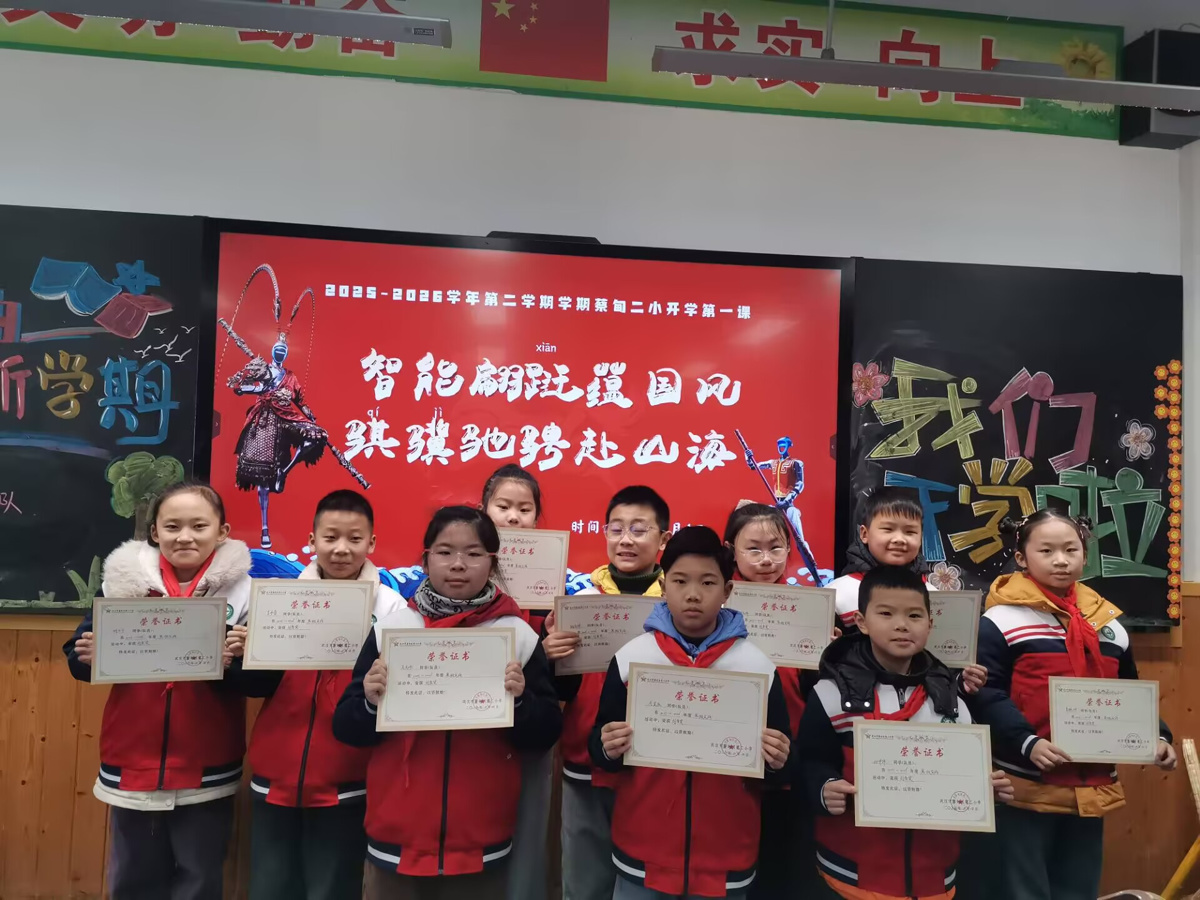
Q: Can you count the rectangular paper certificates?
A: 10